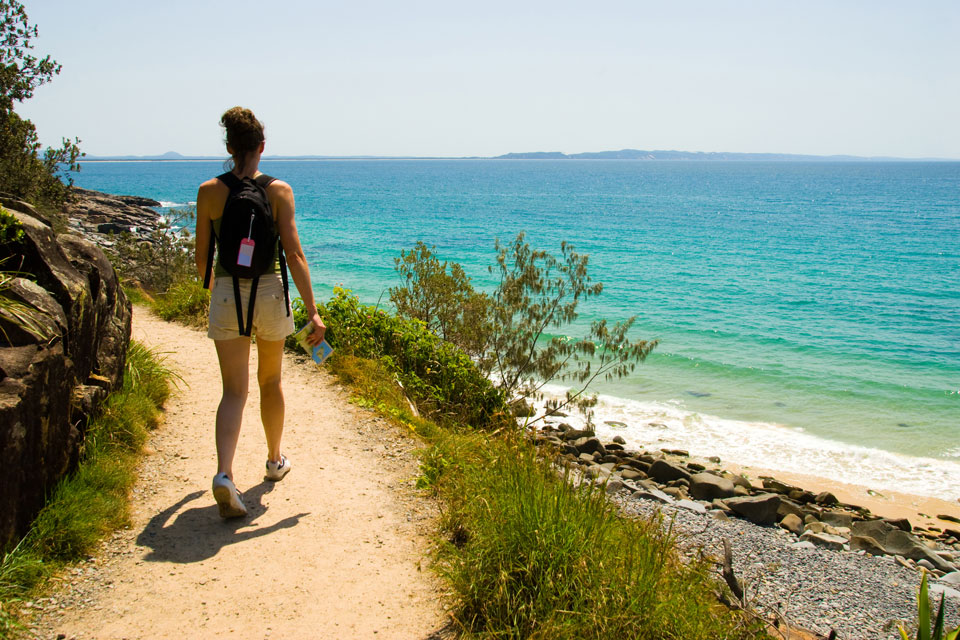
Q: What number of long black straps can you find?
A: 4